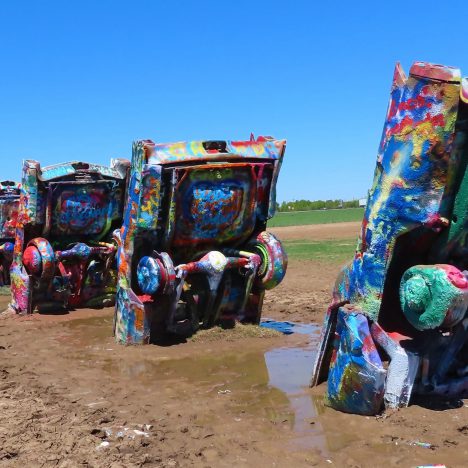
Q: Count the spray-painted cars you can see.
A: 4